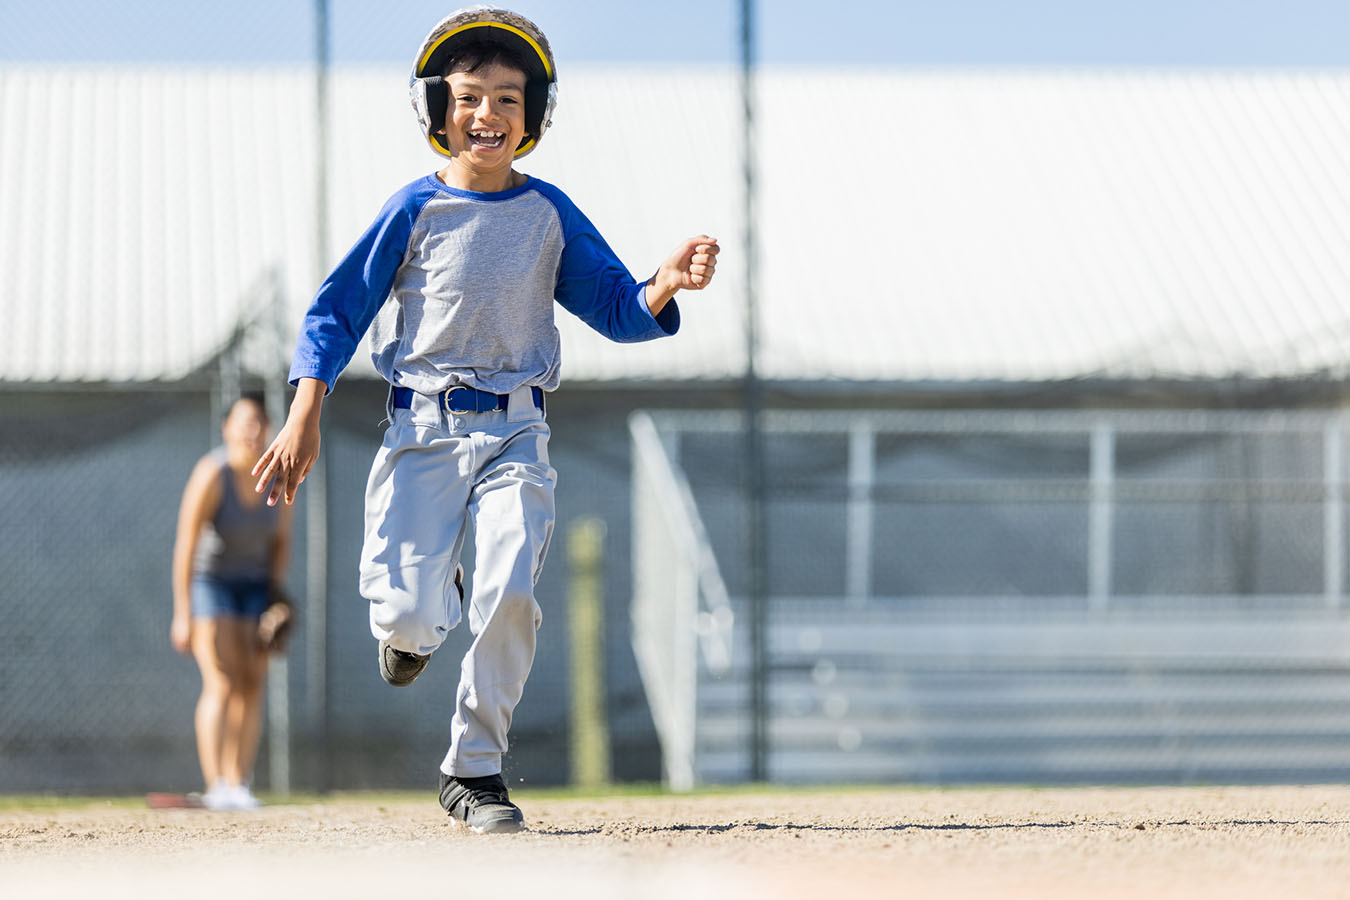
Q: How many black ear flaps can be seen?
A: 2